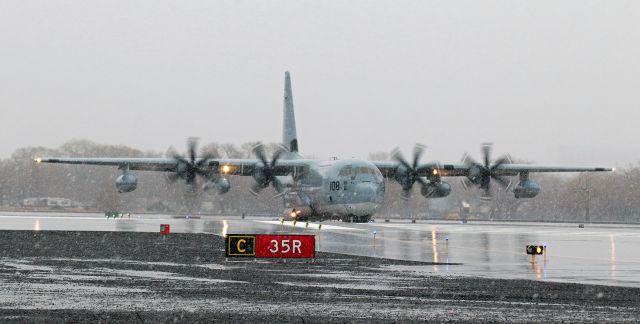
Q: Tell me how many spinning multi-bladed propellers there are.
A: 4